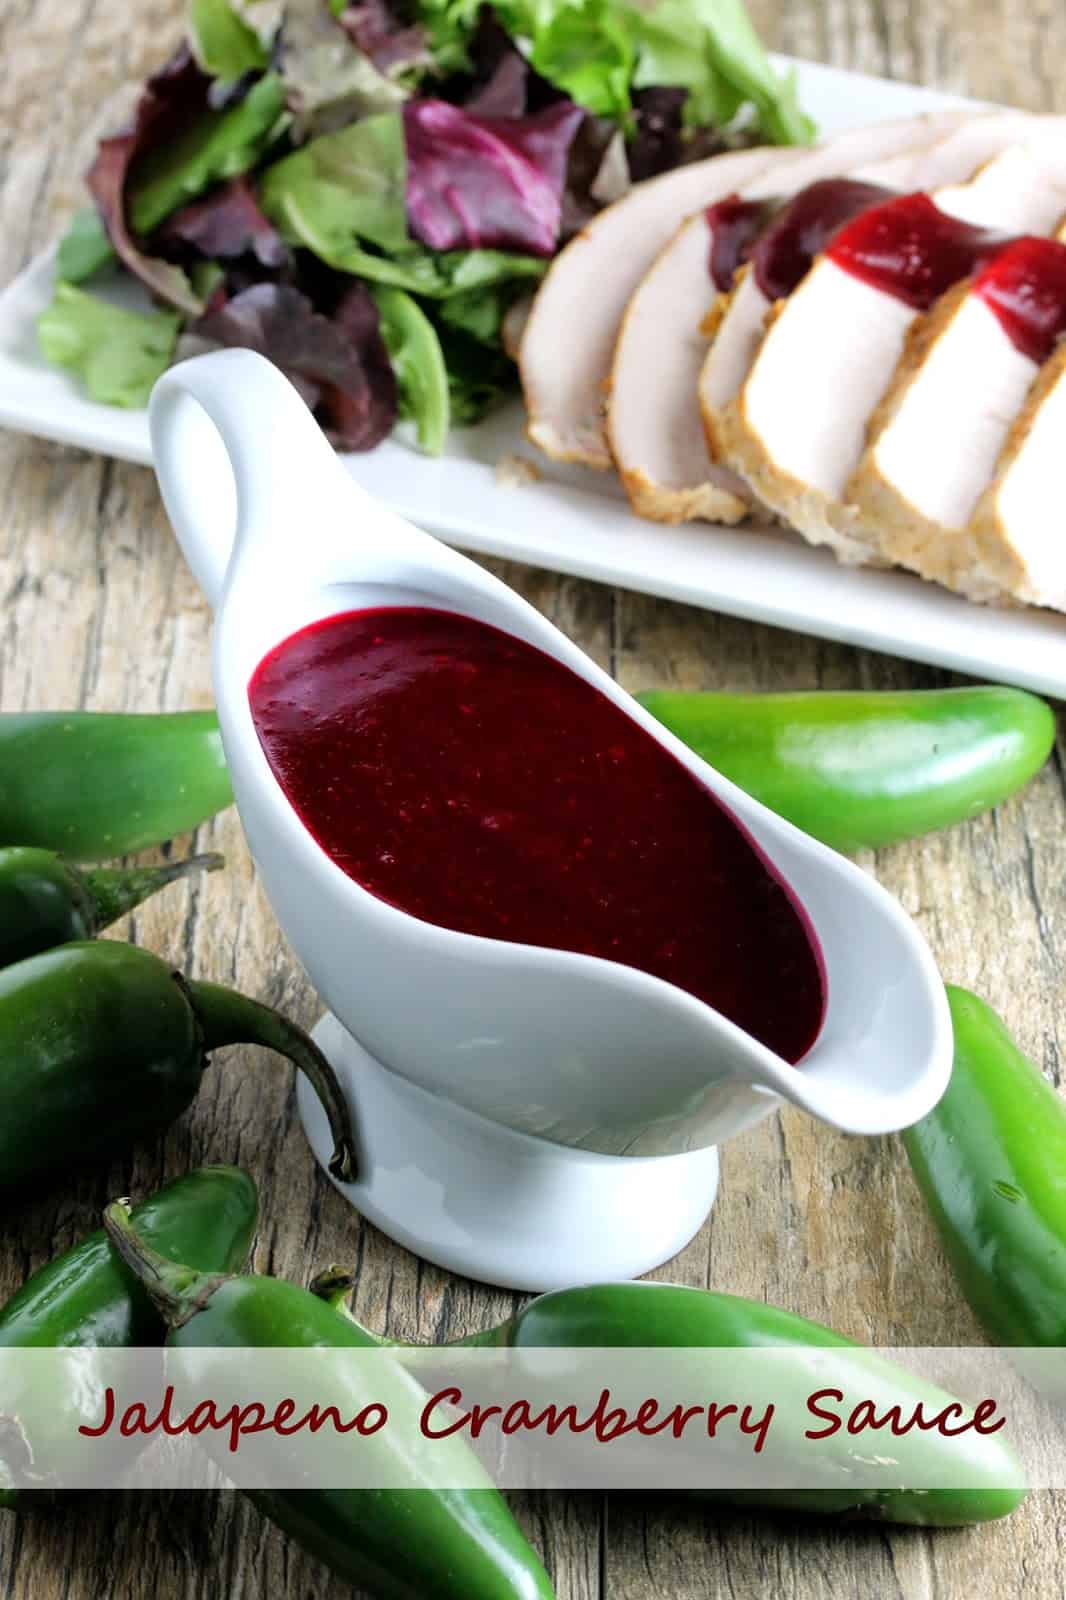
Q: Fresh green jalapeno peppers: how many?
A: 8